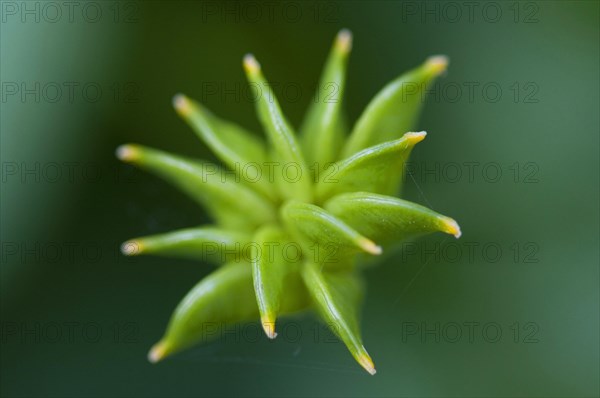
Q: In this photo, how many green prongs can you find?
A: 12